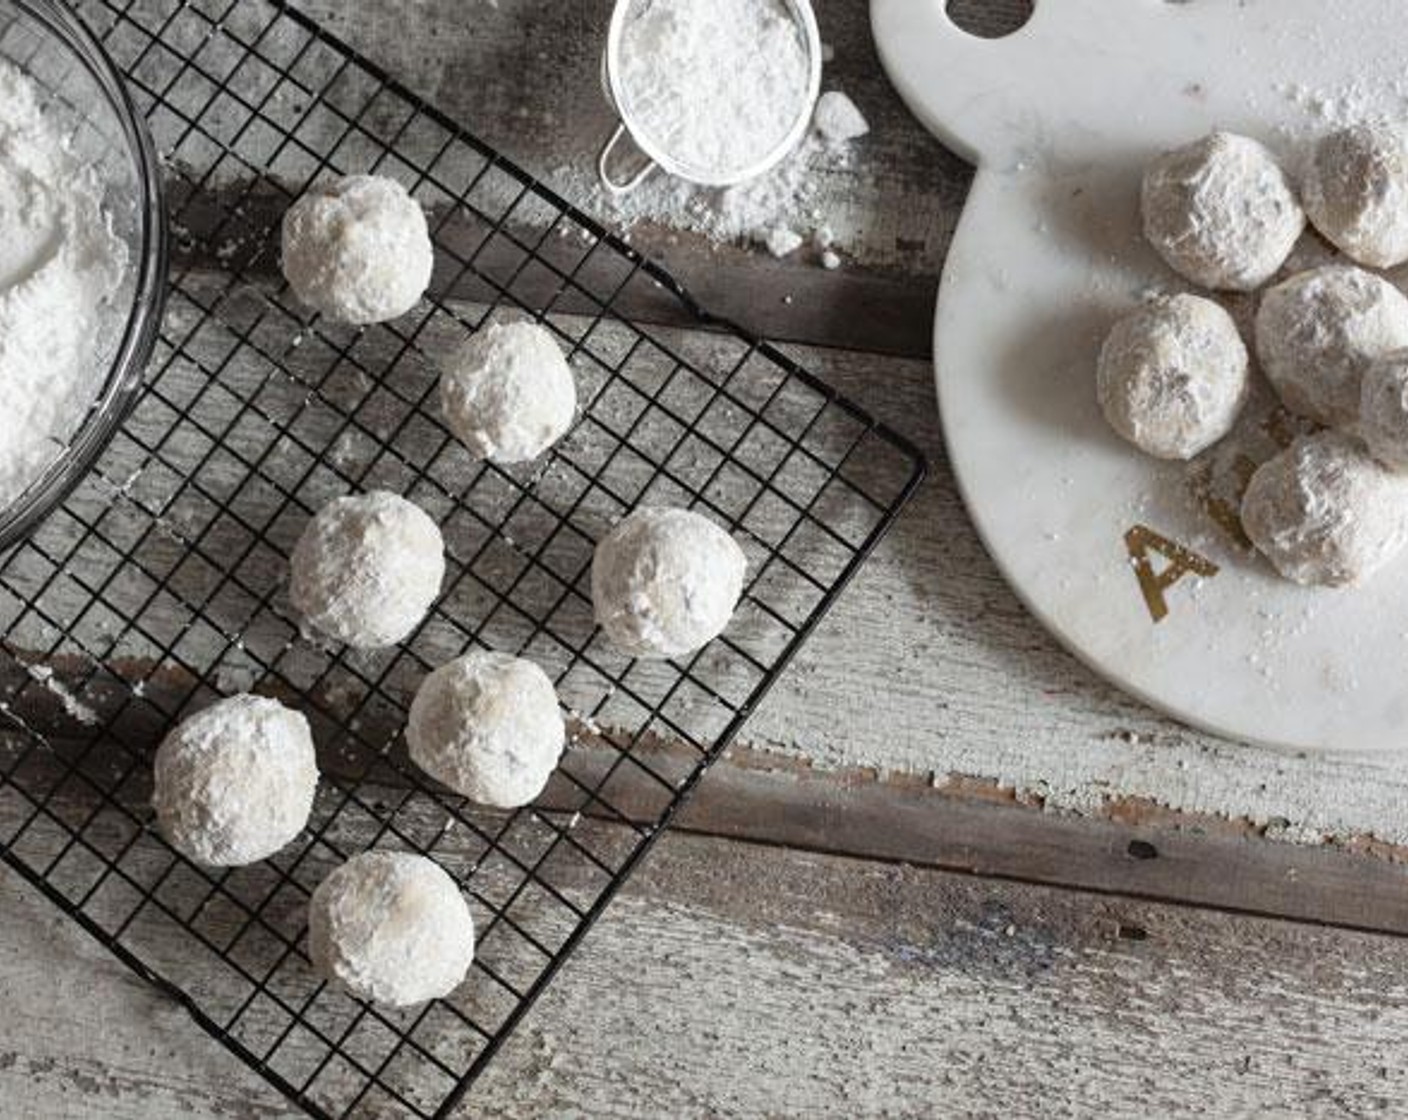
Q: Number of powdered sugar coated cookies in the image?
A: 13